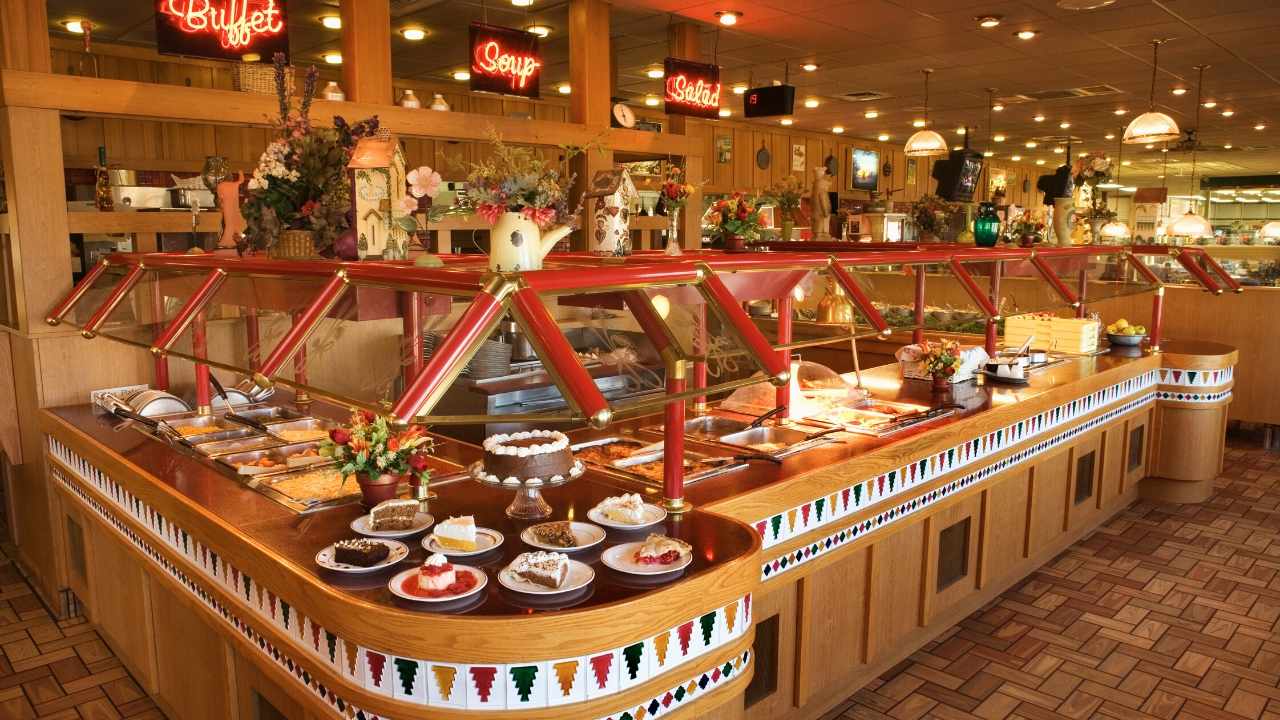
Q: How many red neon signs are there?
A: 3